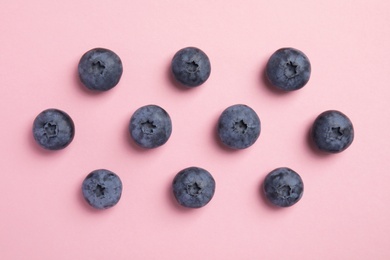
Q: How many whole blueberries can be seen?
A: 10